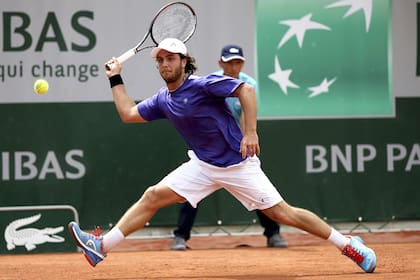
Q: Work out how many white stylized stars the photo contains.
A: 4